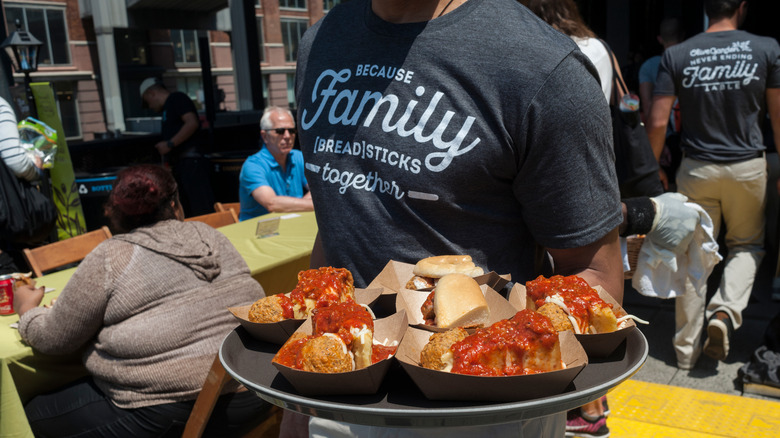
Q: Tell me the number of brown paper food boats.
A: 6